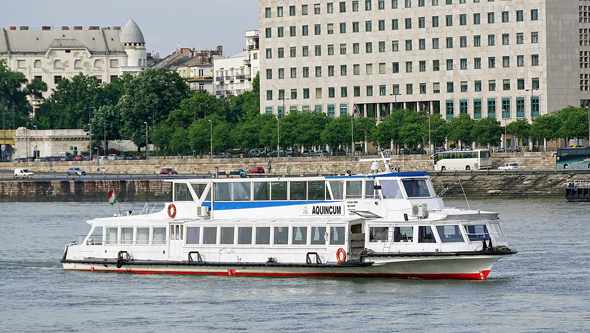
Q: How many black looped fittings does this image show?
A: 3